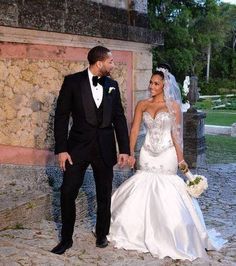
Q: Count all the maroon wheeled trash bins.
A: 0